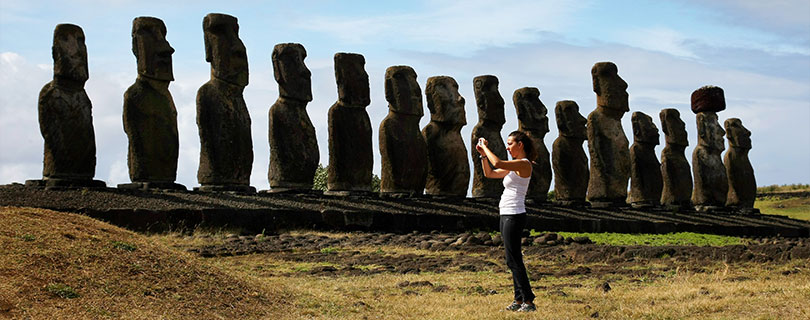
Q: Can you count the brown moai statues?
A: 15